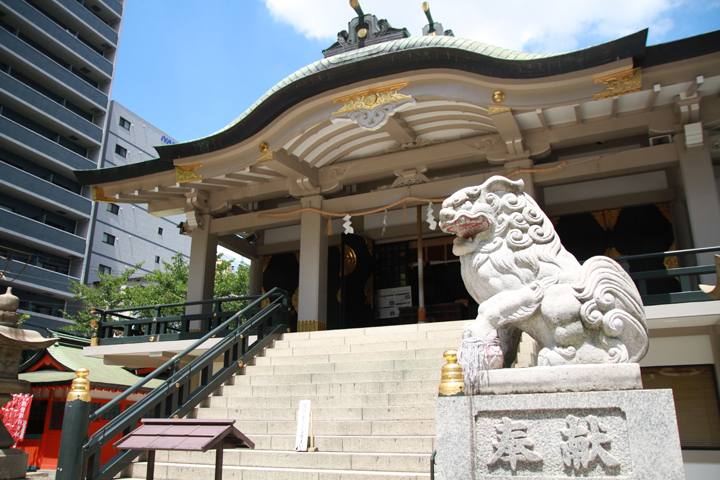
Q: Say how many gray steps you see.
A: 13